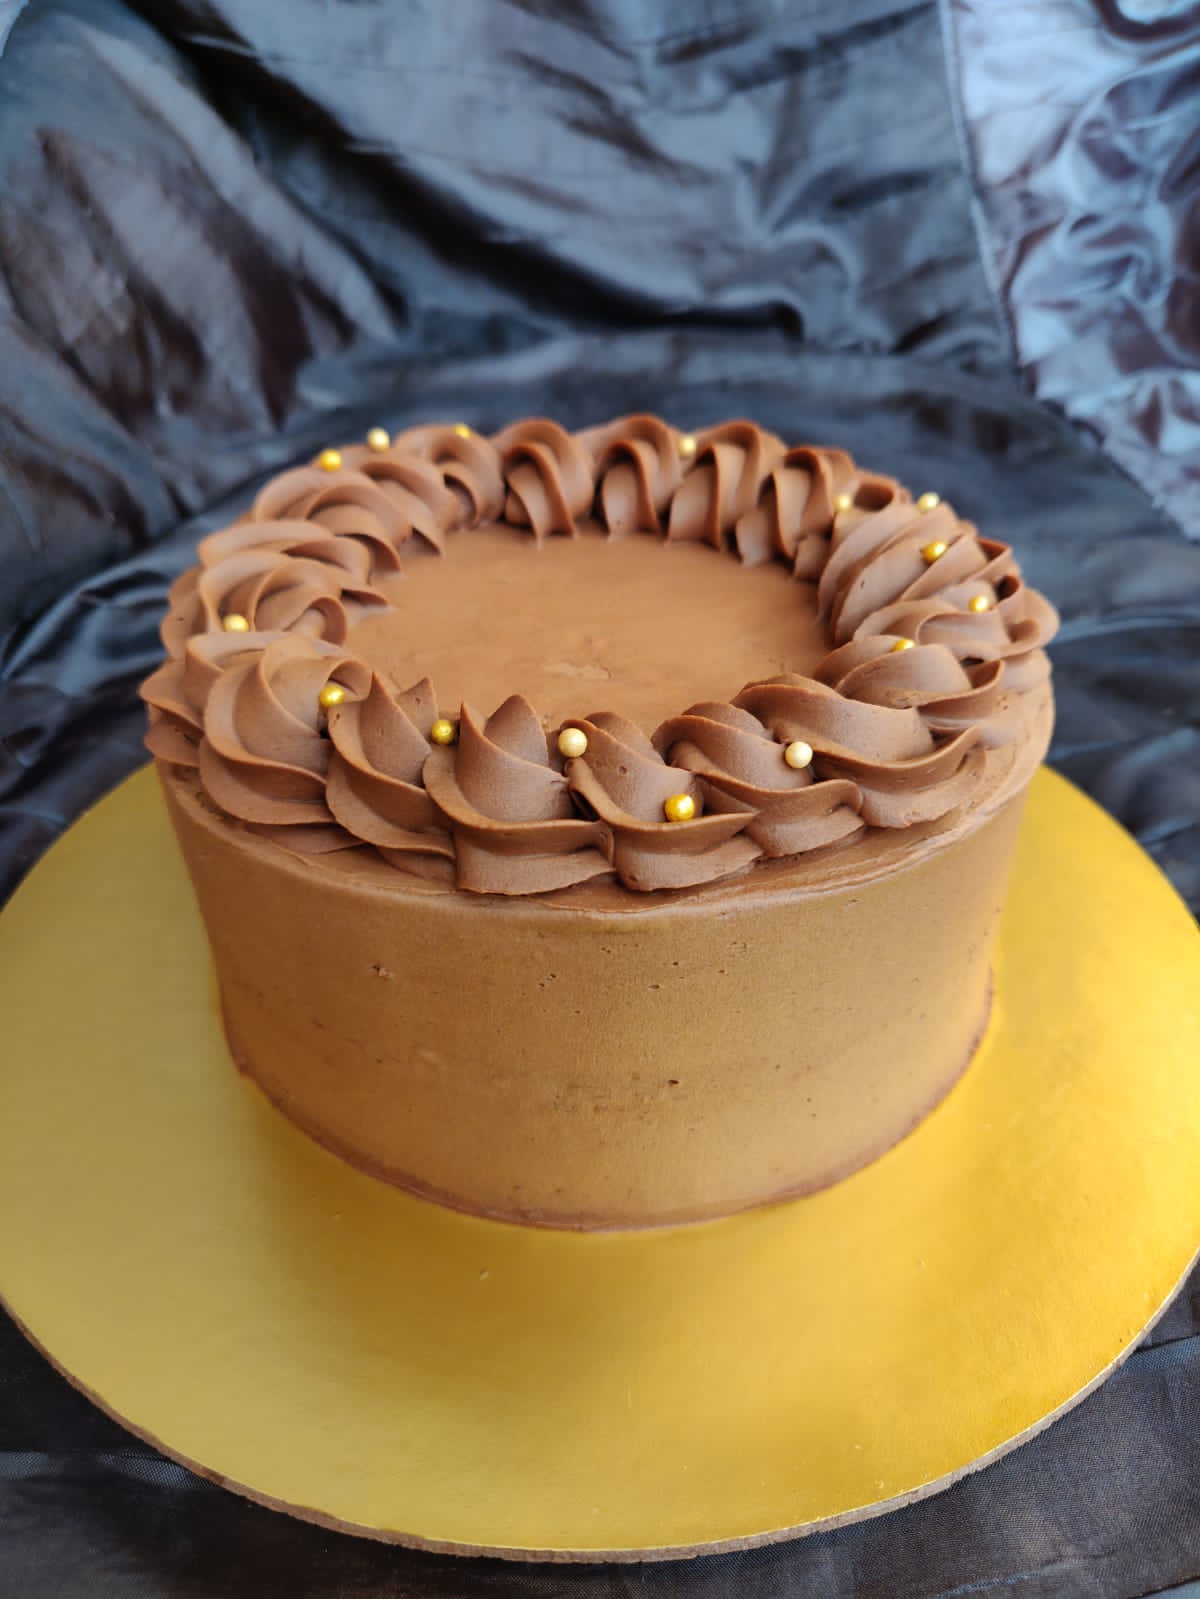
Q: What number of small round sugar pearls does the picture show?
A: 15